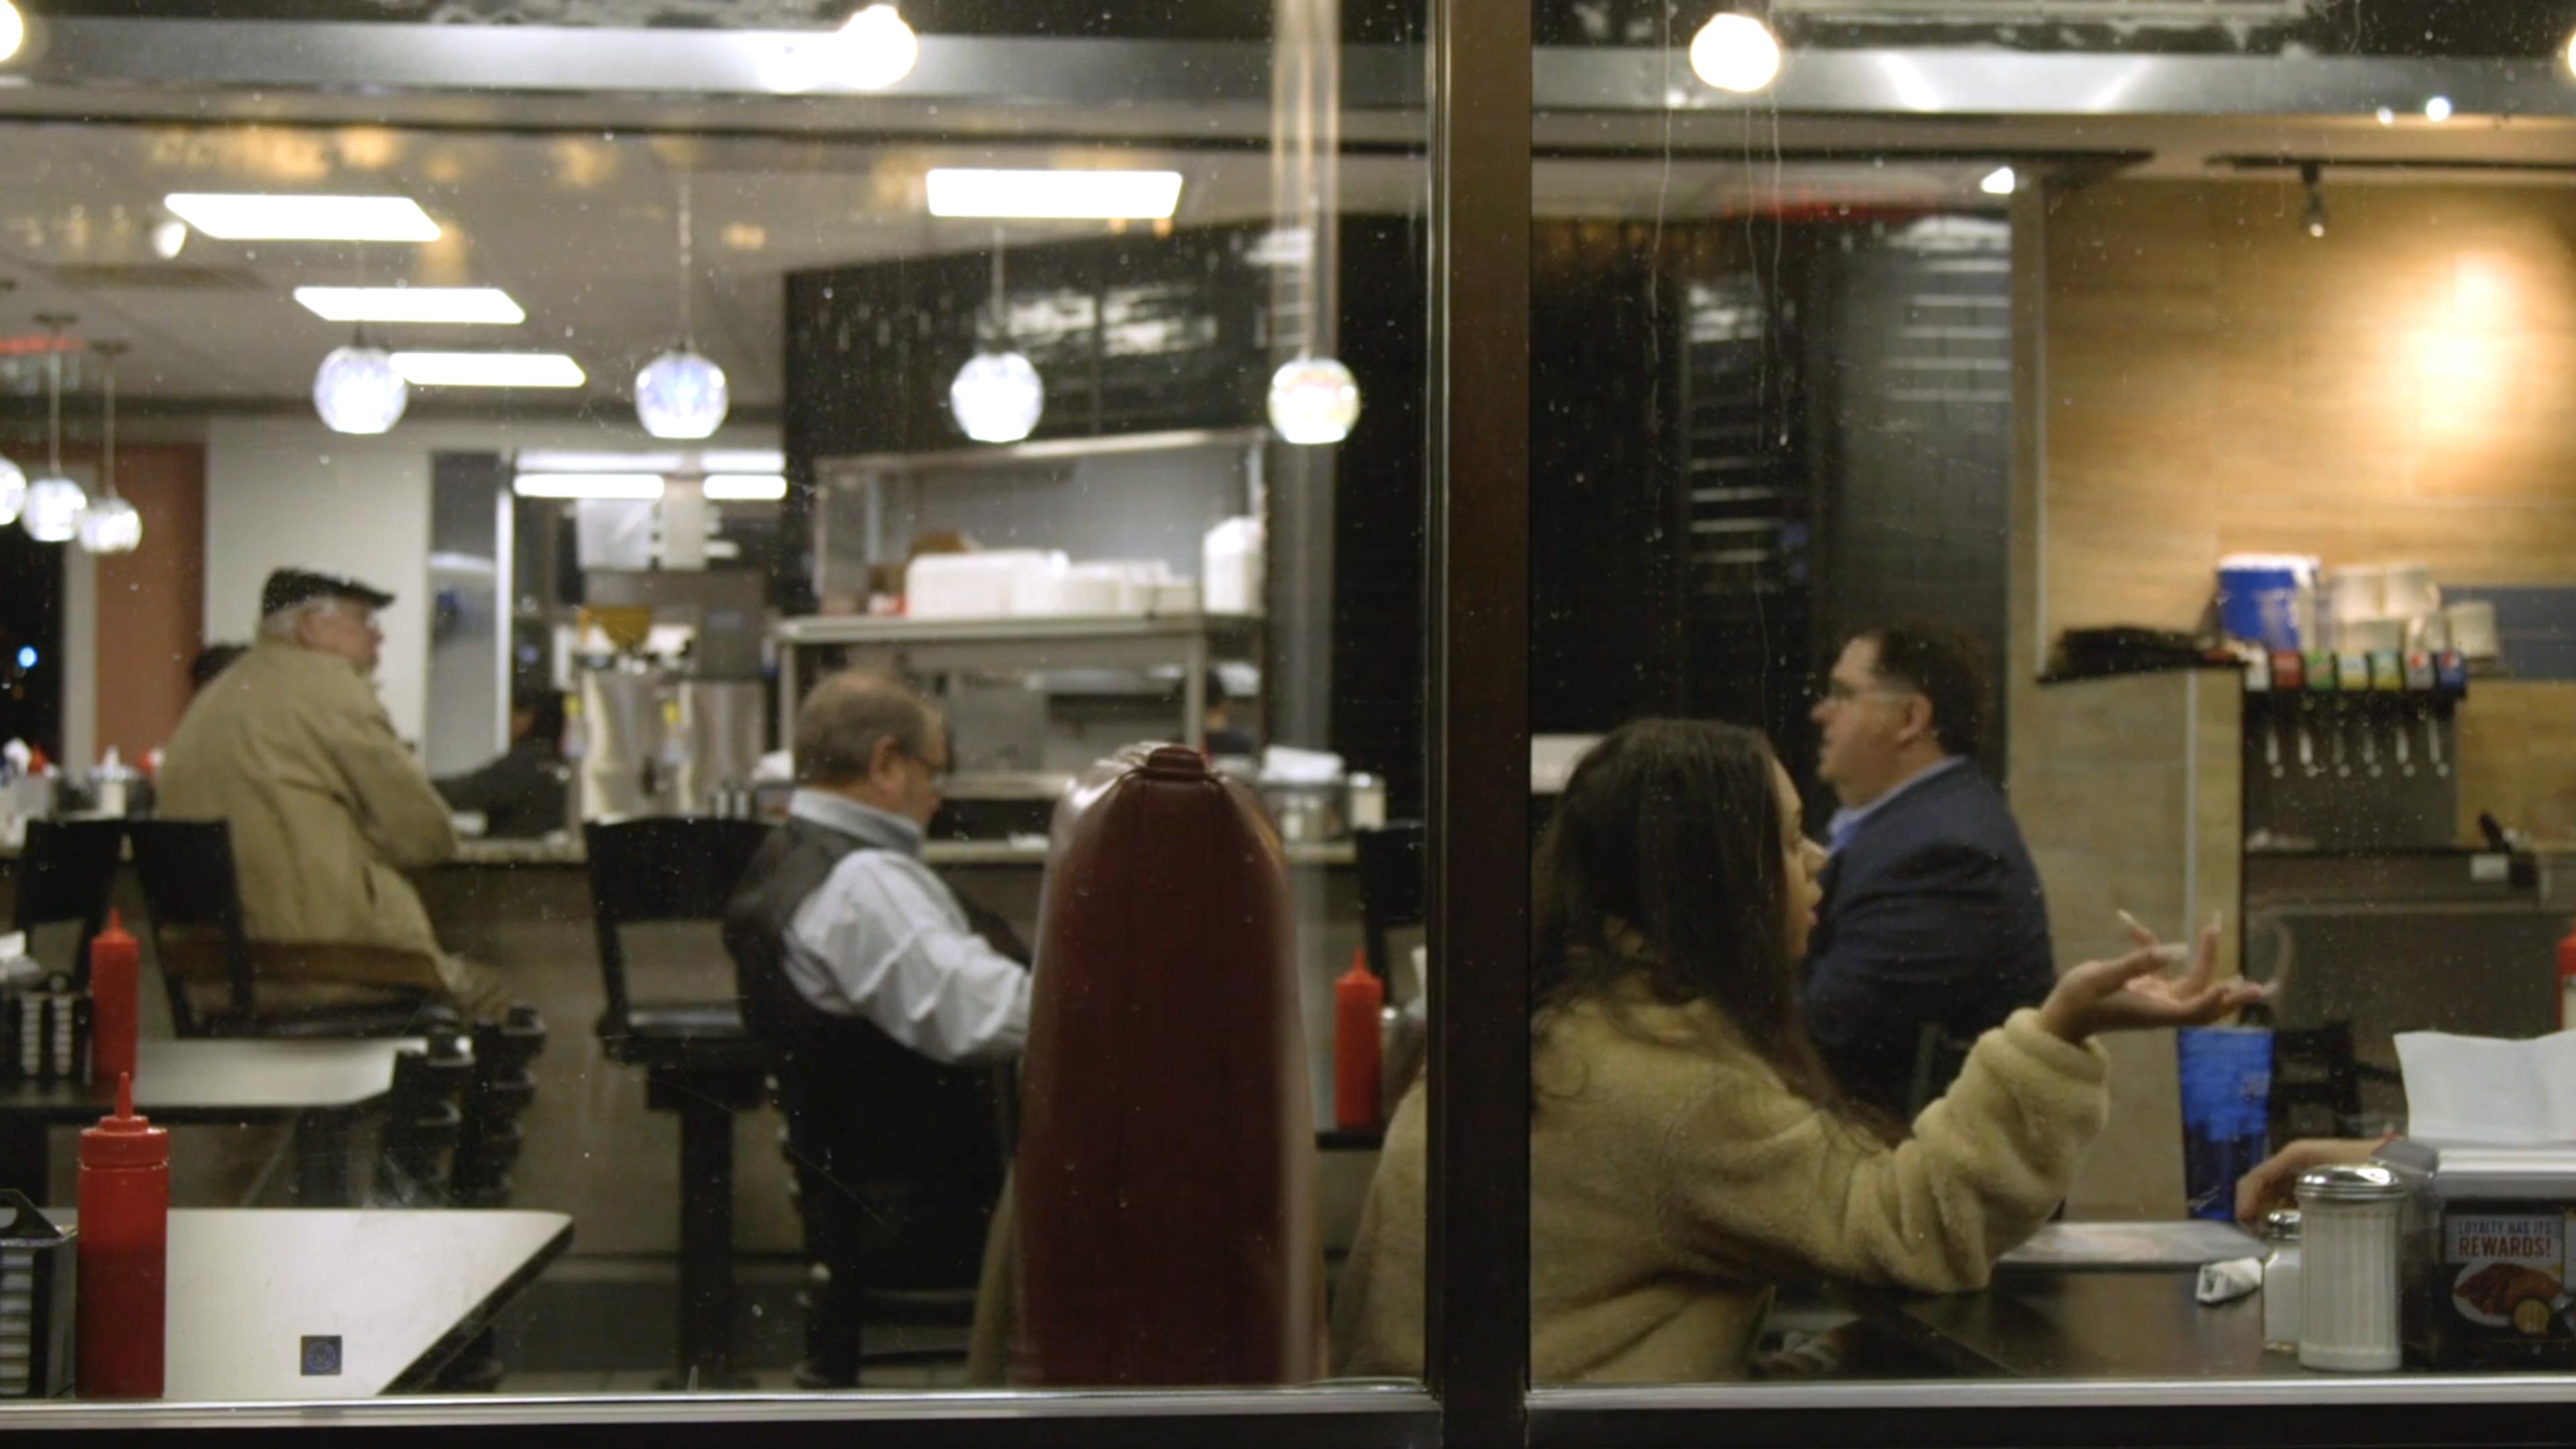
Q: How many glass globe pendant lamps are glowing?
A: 7